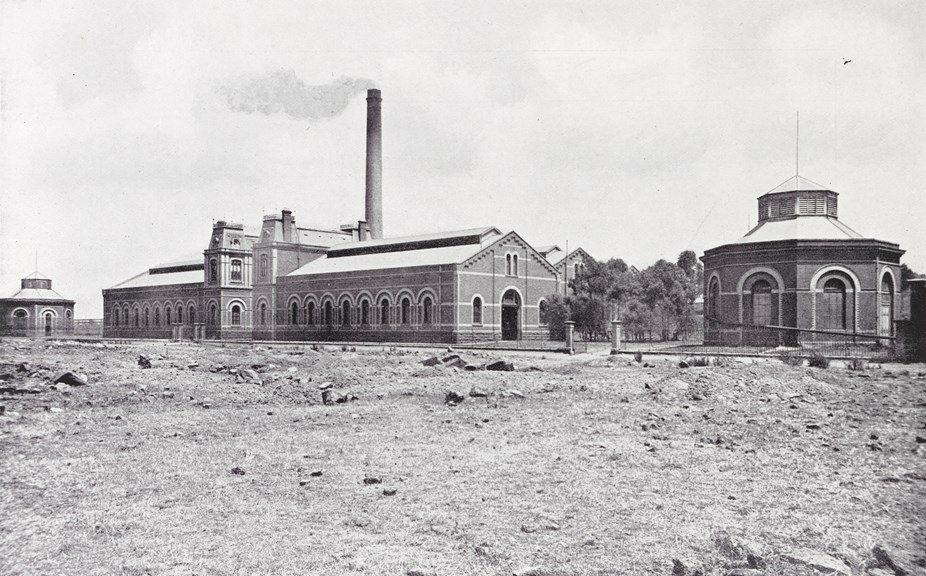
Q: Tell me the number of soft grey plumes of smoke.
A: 1